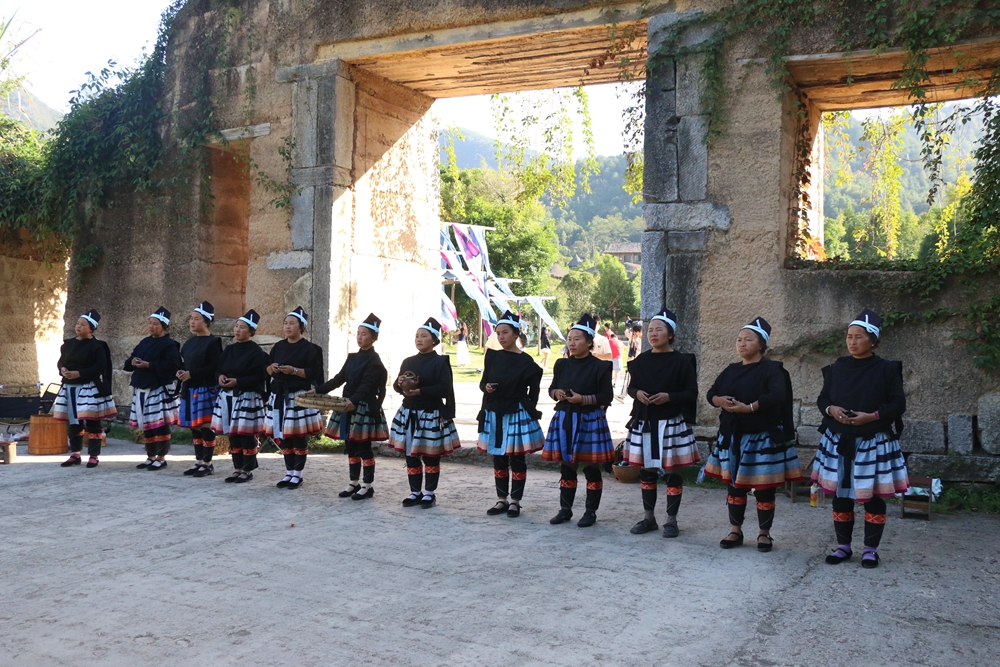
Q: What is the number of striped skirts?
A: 12